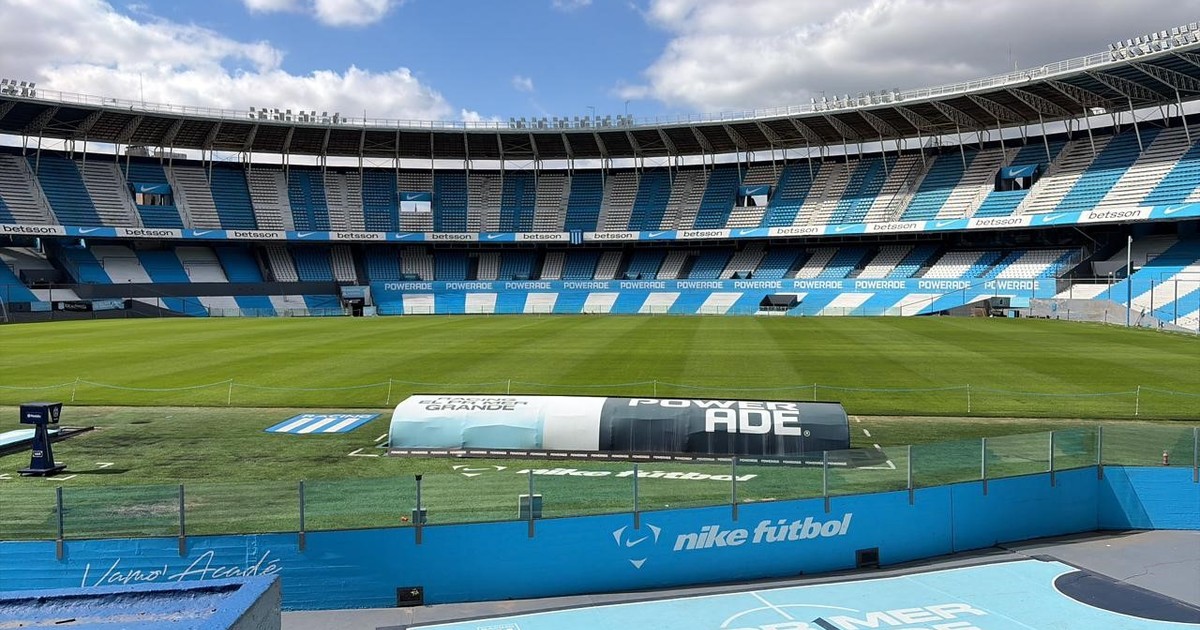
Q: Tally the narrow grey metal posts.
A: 13